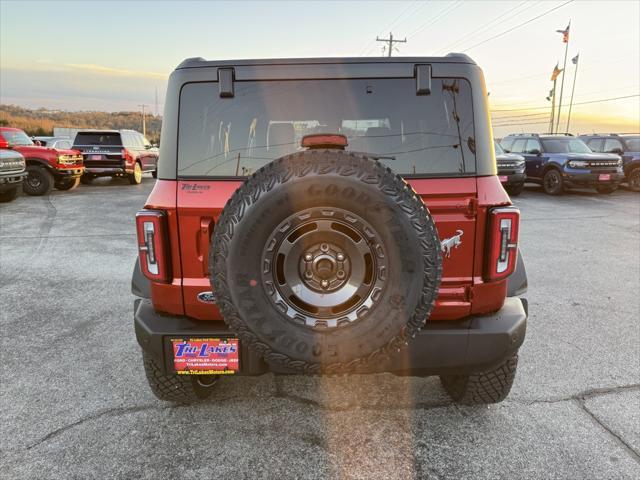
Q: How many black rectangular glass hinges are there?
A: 2